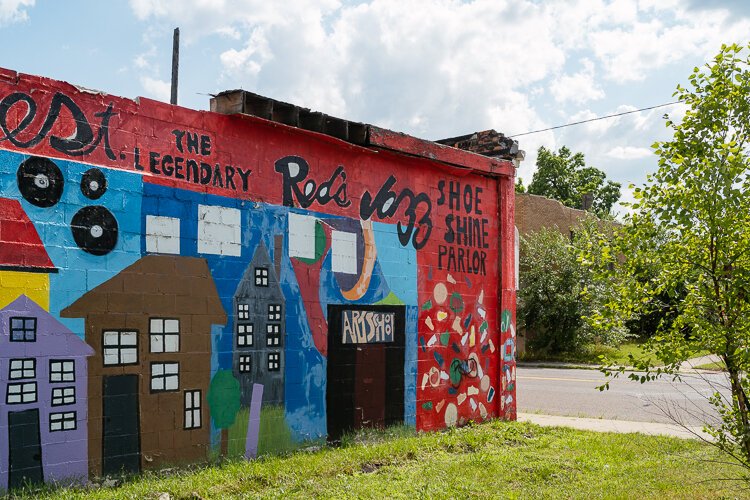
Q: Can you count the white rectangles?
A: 4